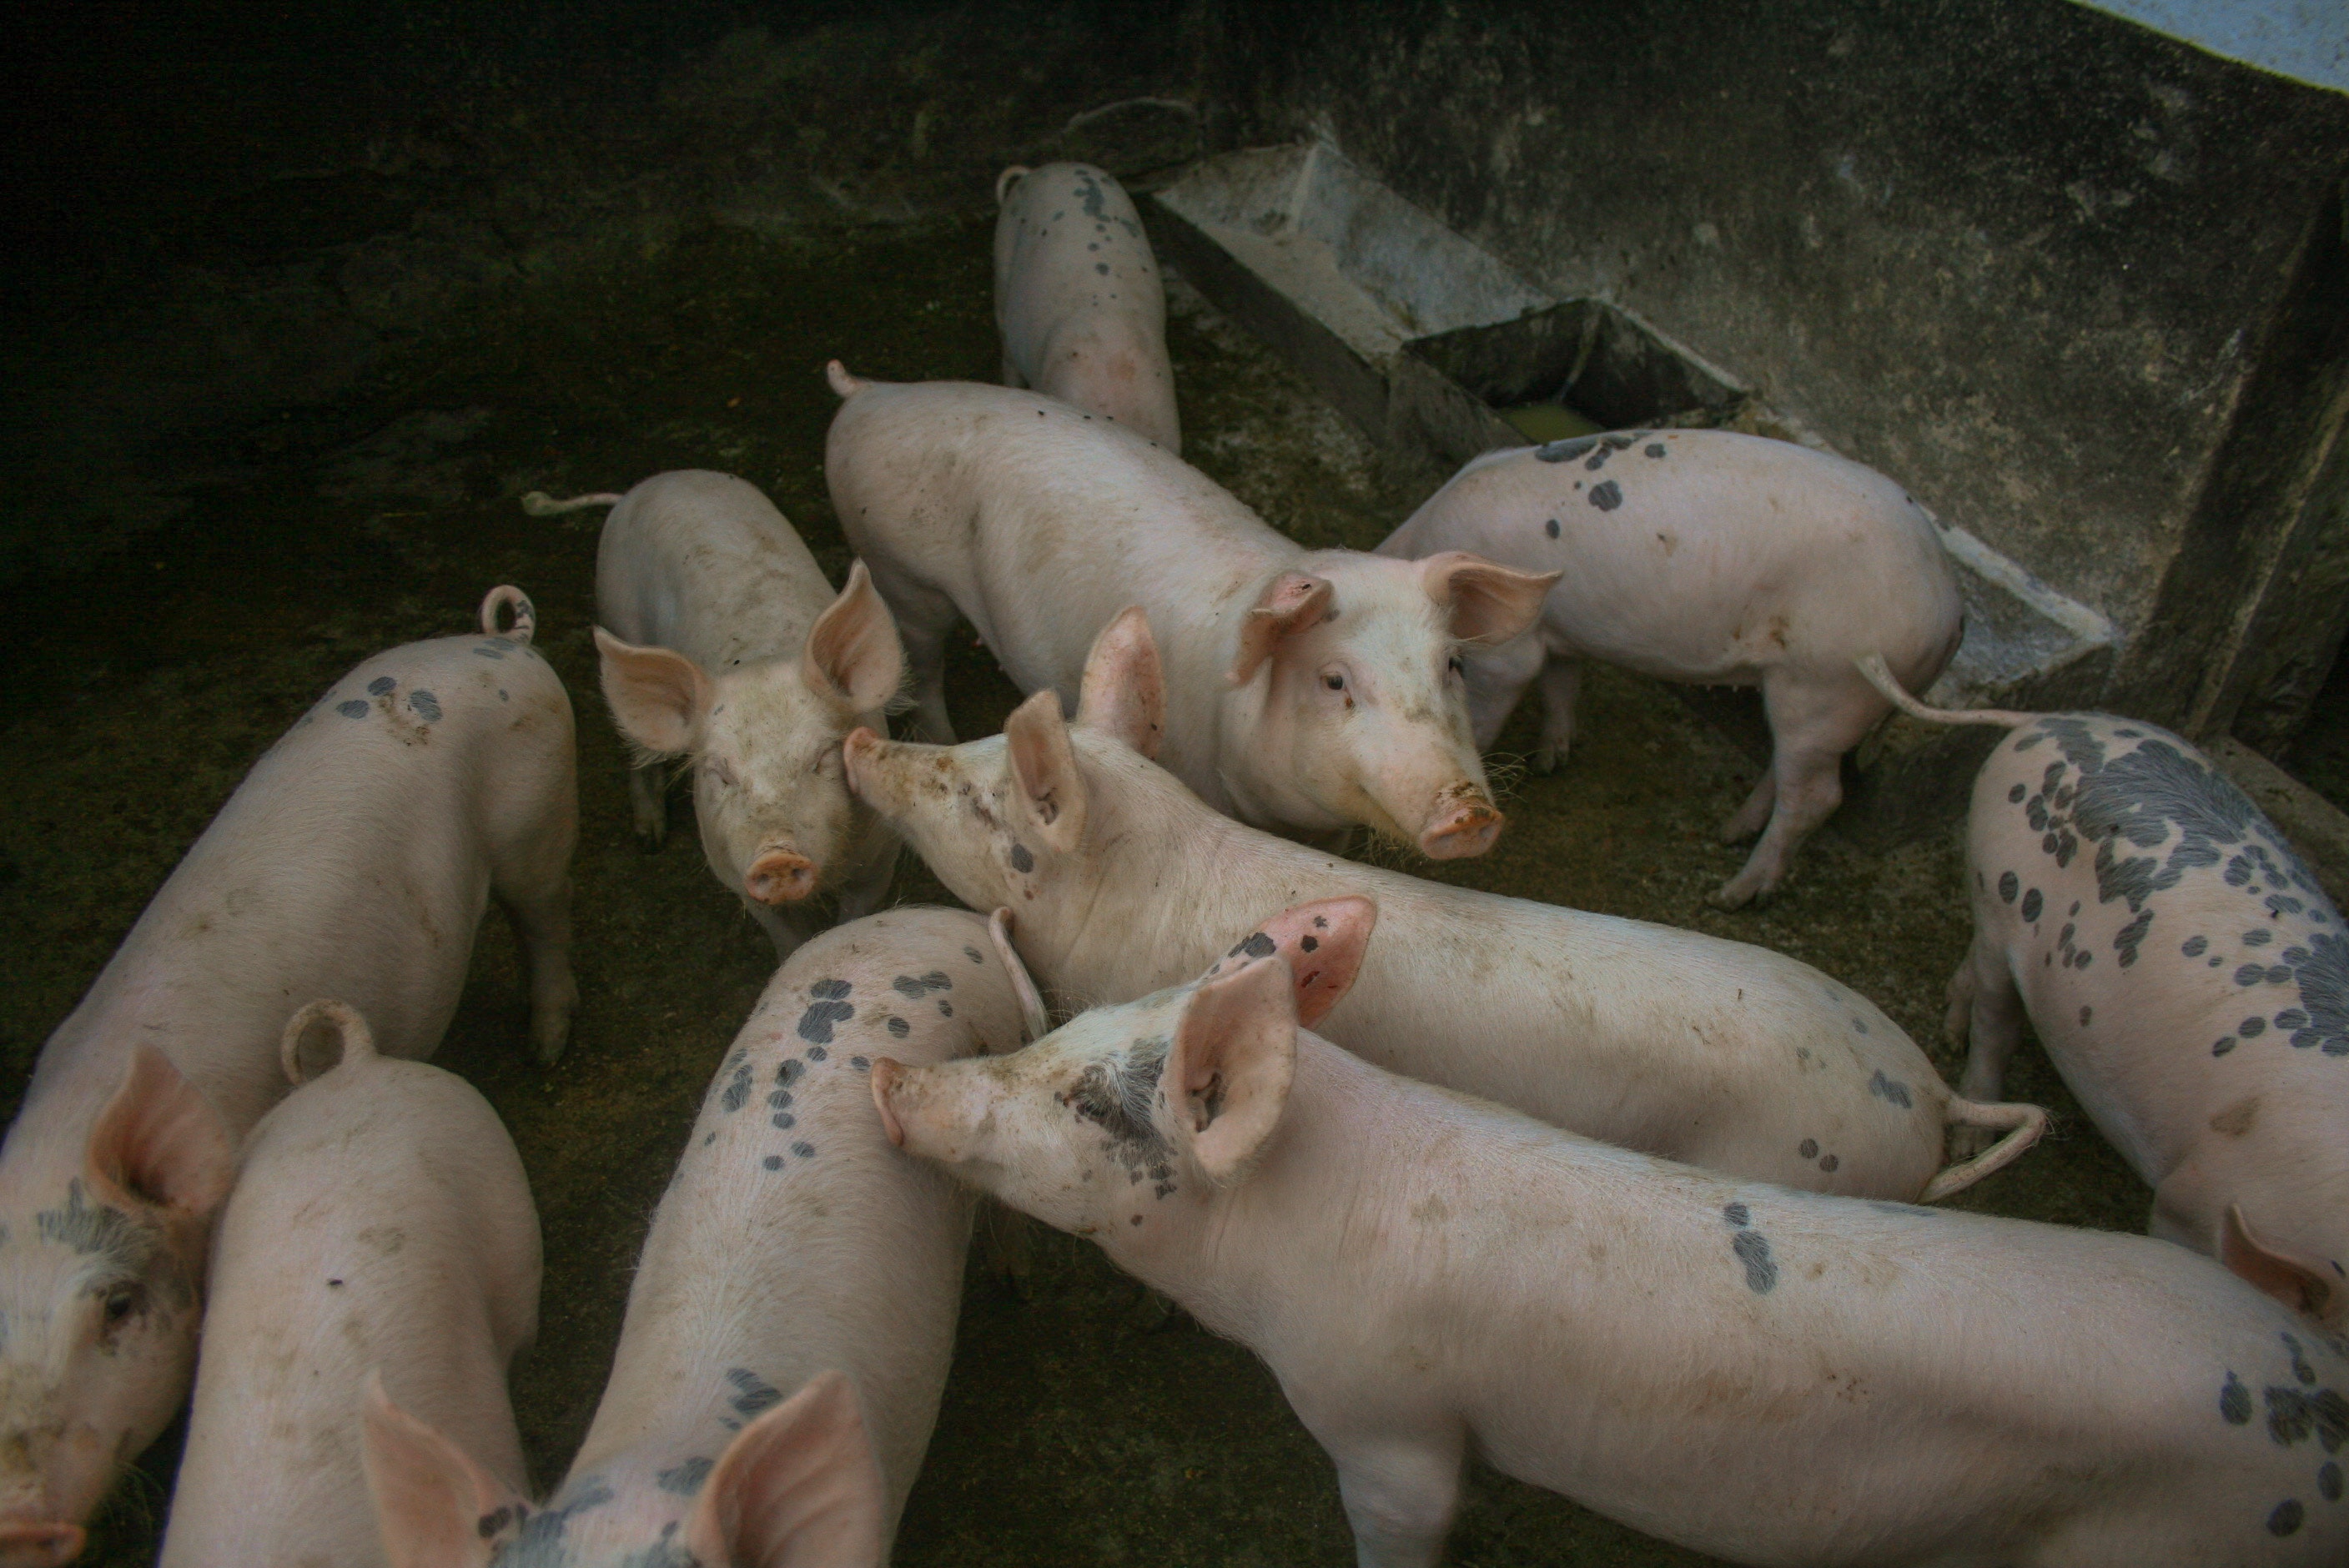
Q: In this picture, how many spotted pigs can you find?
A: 7